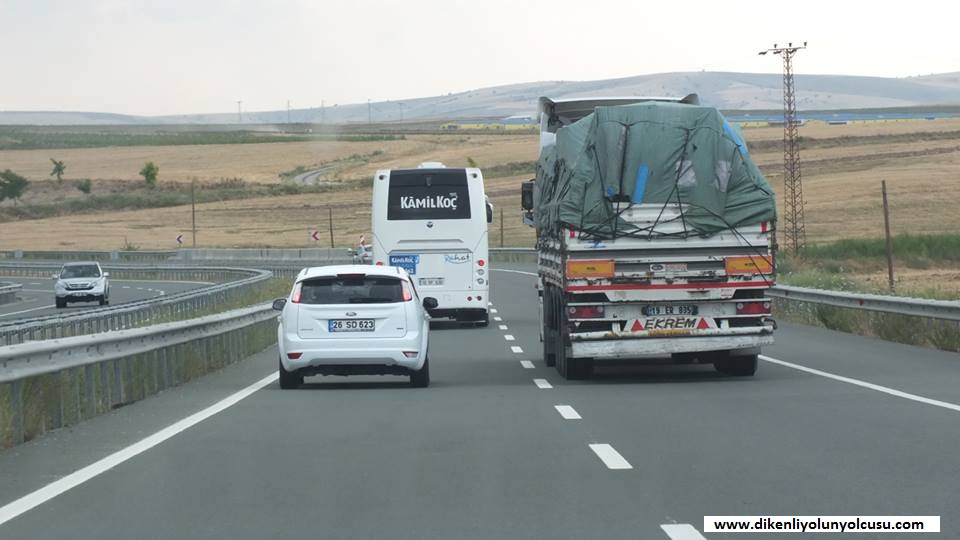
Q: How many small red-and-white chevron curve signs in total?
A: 2